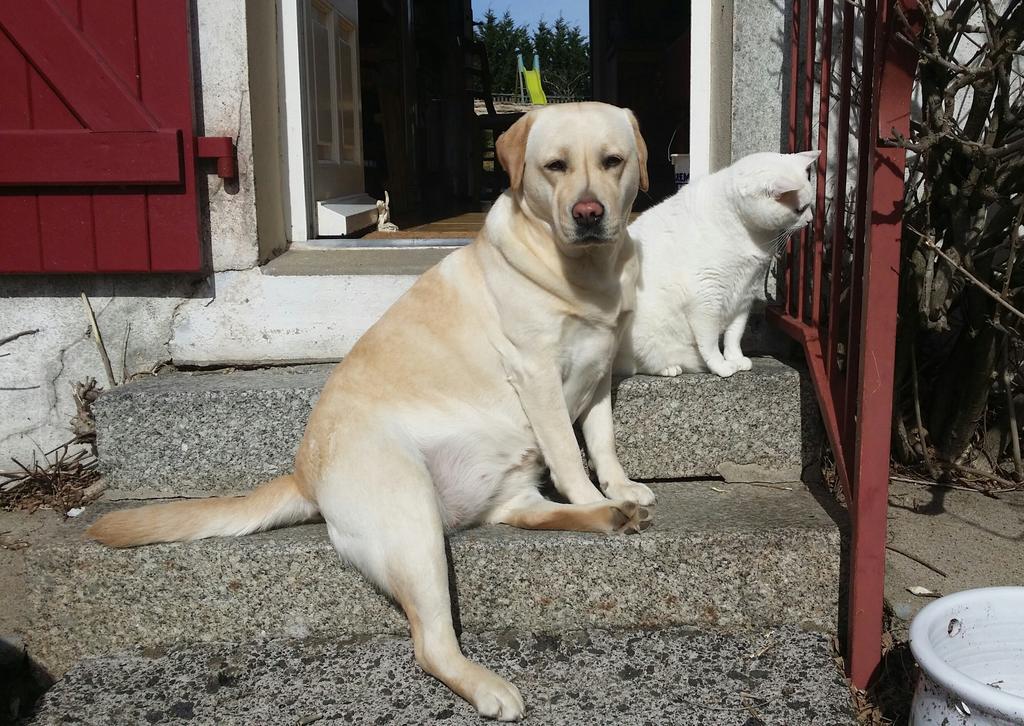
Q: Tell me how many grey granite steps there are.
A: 3